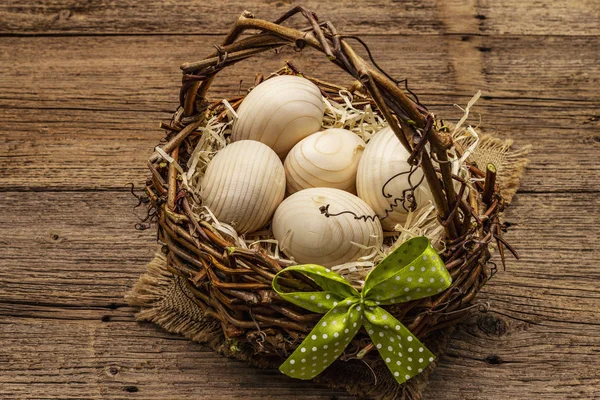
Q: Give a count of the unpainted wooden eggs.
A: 5